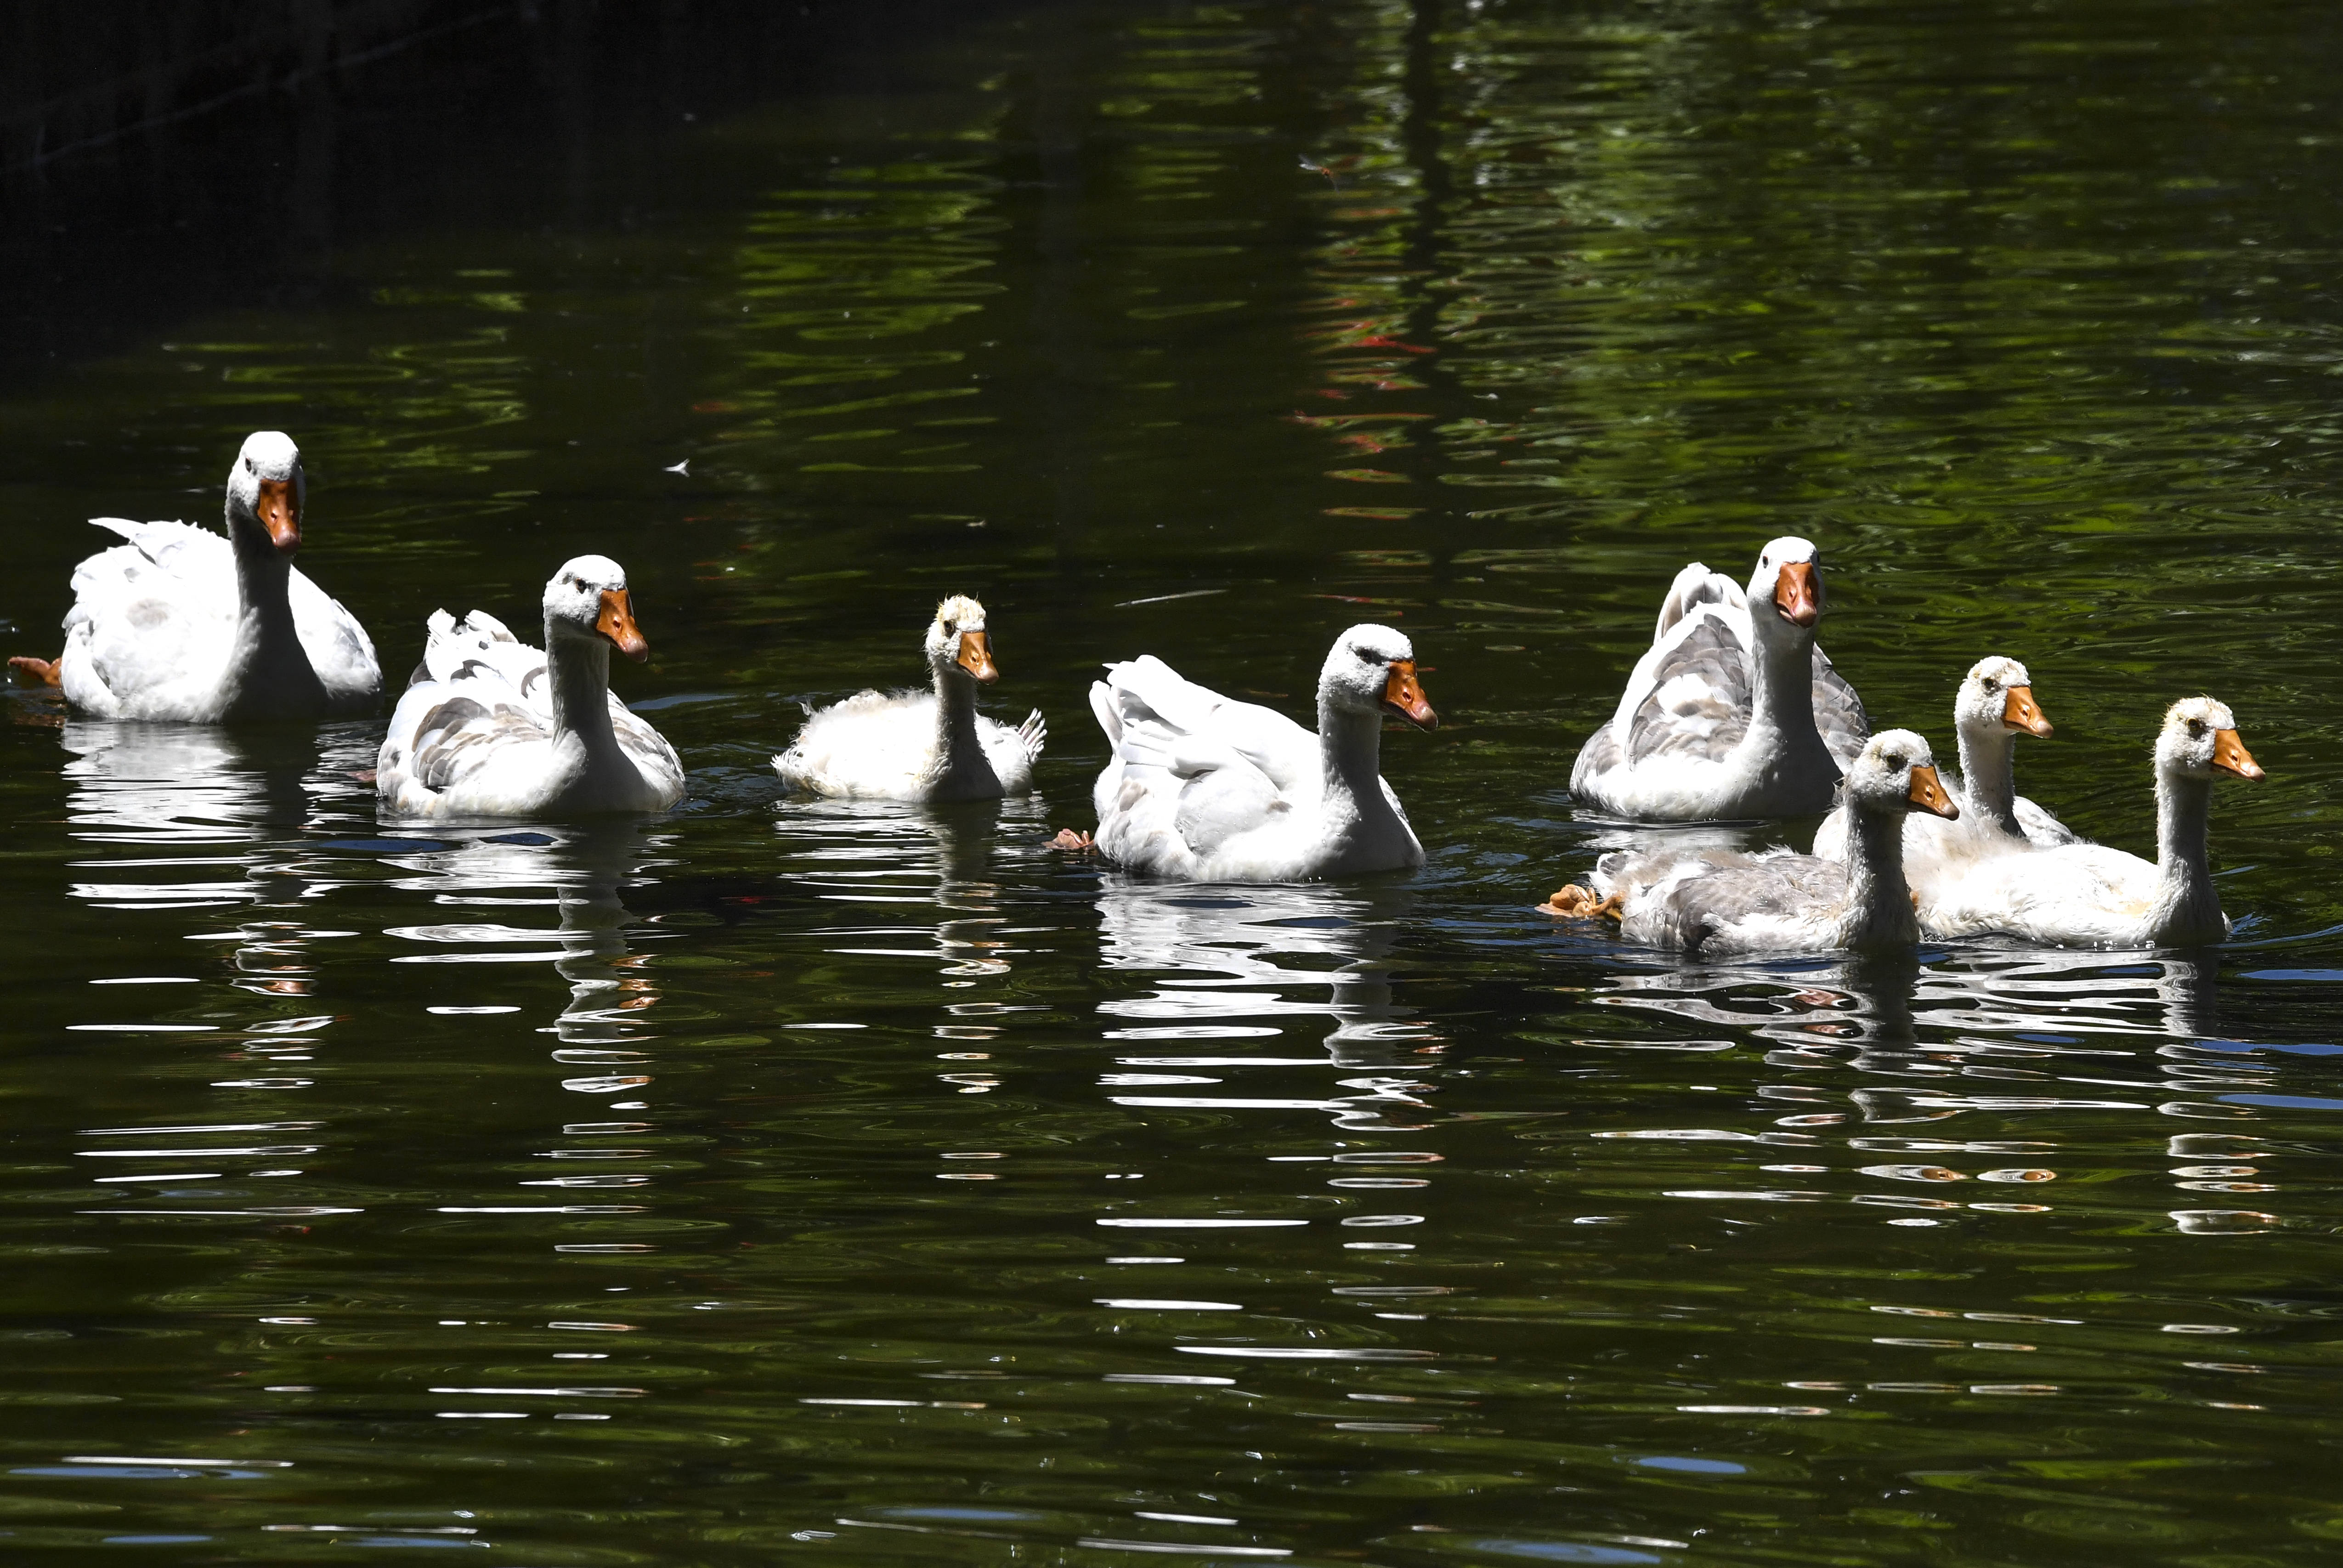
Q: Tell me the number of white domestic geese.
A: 8